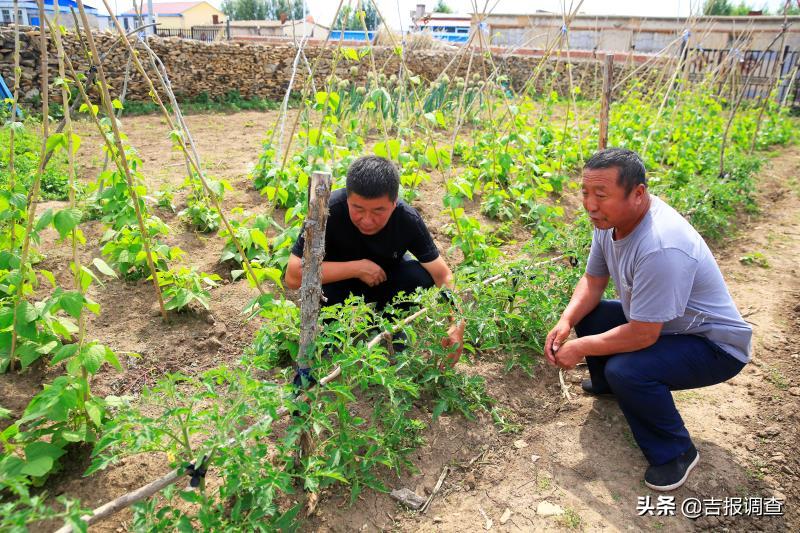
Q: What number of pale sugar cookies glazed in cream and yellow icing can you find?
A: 0